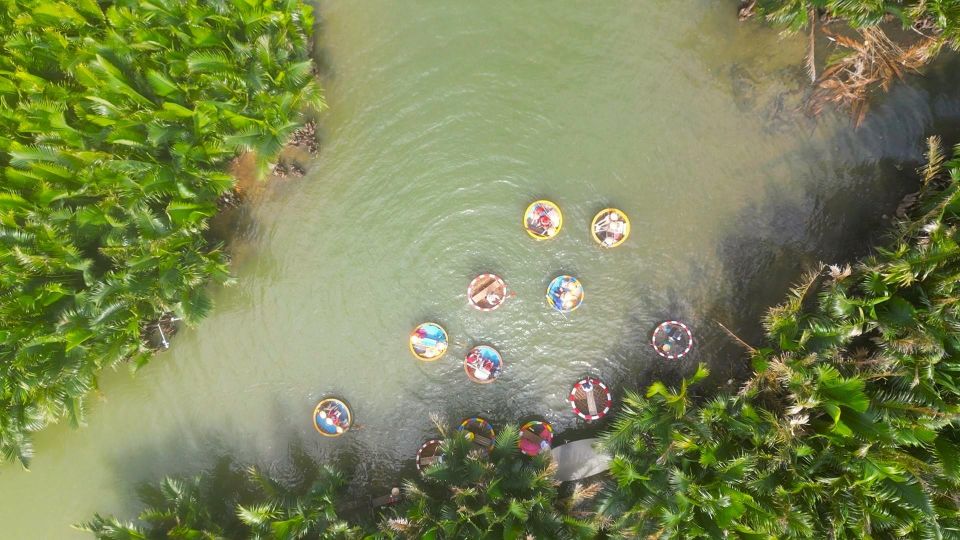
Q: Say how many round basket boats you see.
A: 12